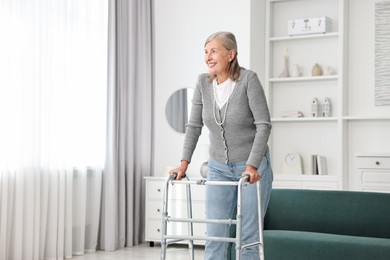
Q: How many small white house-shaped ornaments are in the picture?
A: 2